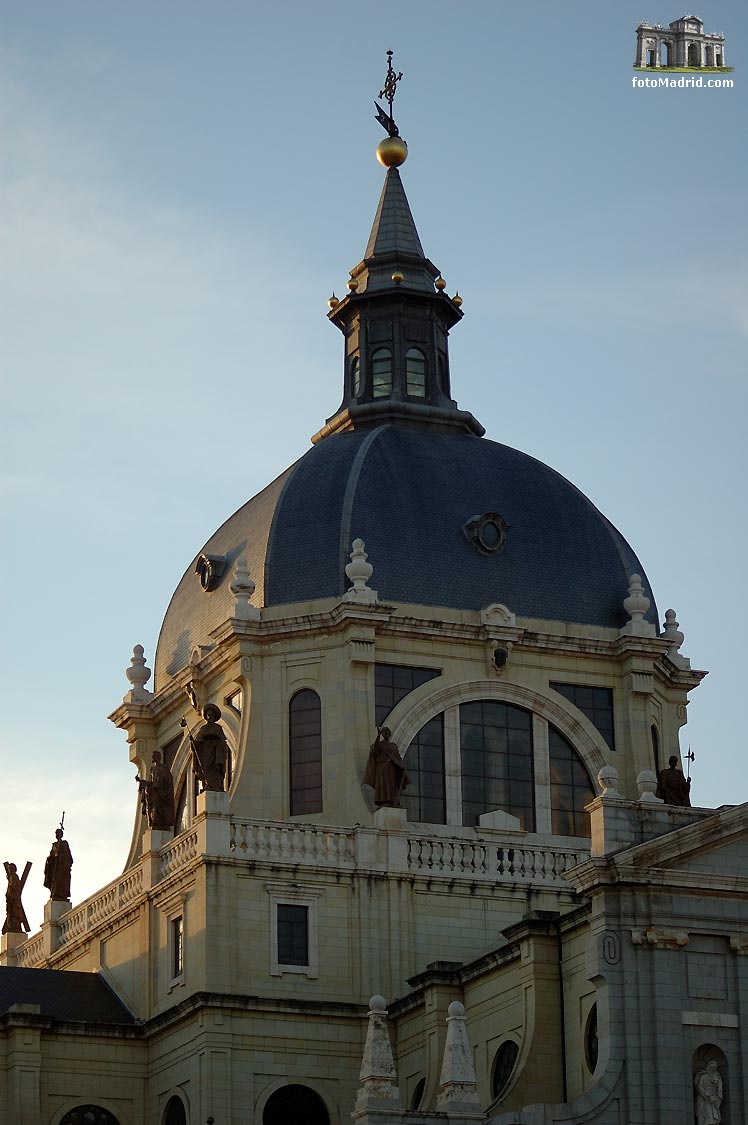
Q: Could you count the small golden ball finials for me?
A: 5